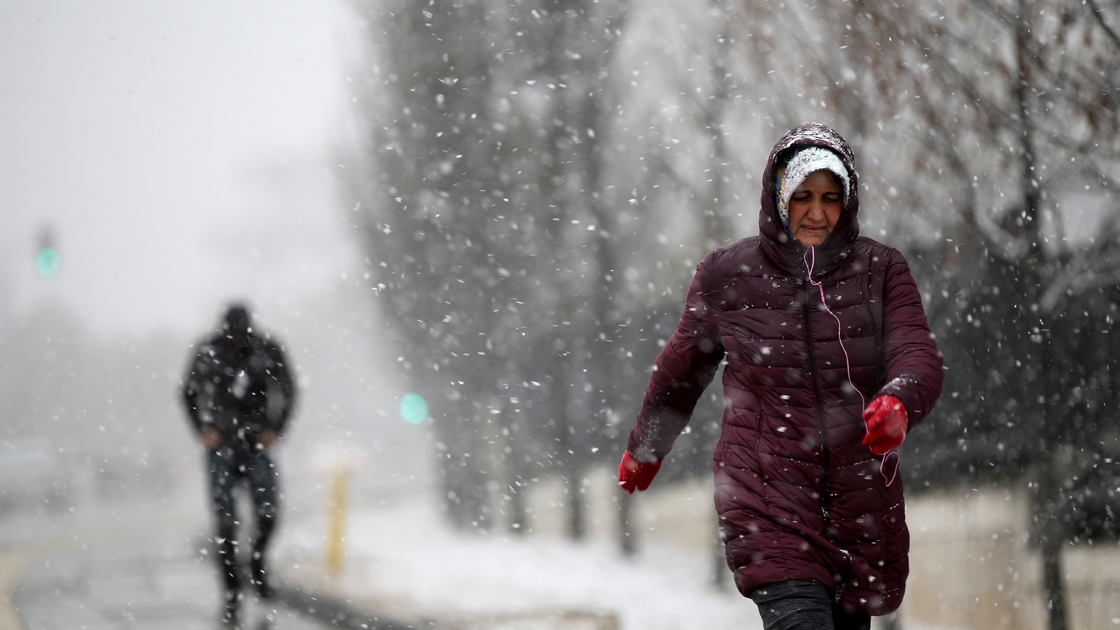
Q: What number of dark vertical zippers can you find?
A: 1